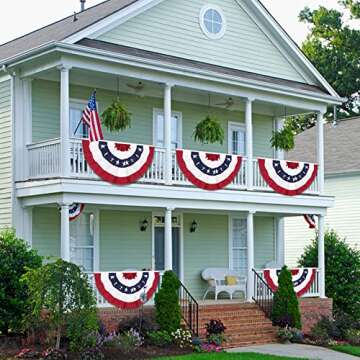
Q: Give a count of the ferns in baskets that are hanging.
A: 3